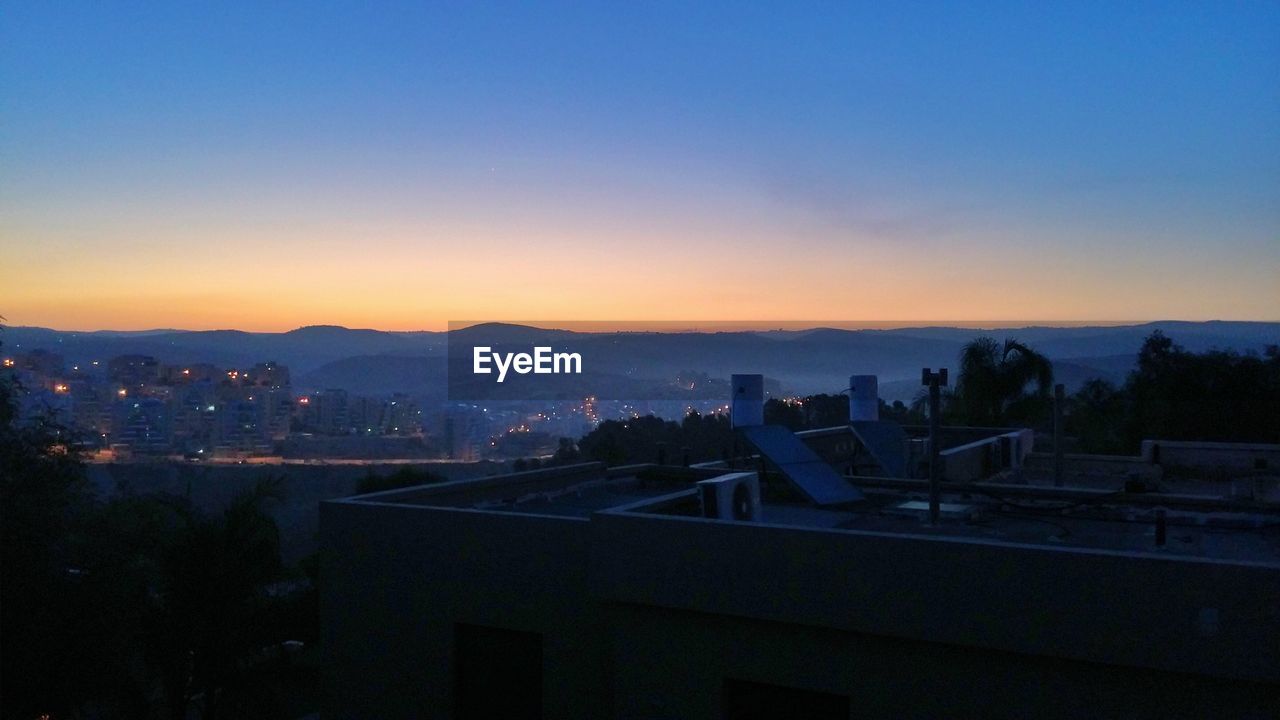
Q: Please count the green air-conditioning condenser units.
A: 0